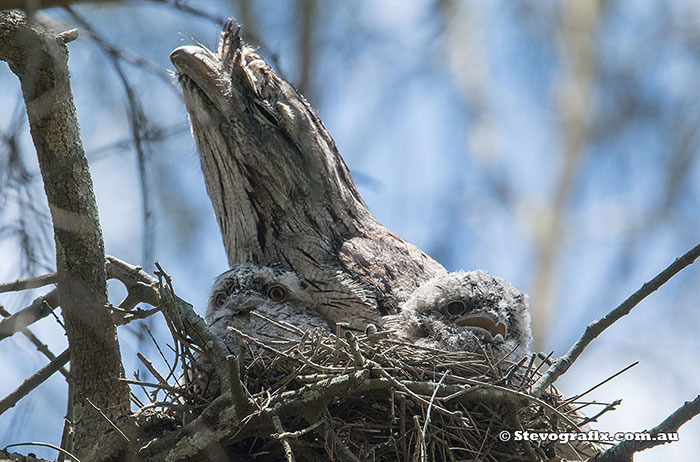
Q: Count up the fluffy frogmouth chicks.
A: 2